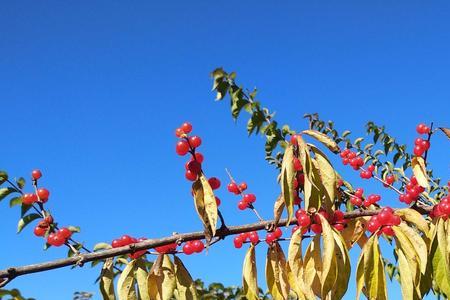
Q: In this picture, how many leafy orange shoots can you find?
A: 0